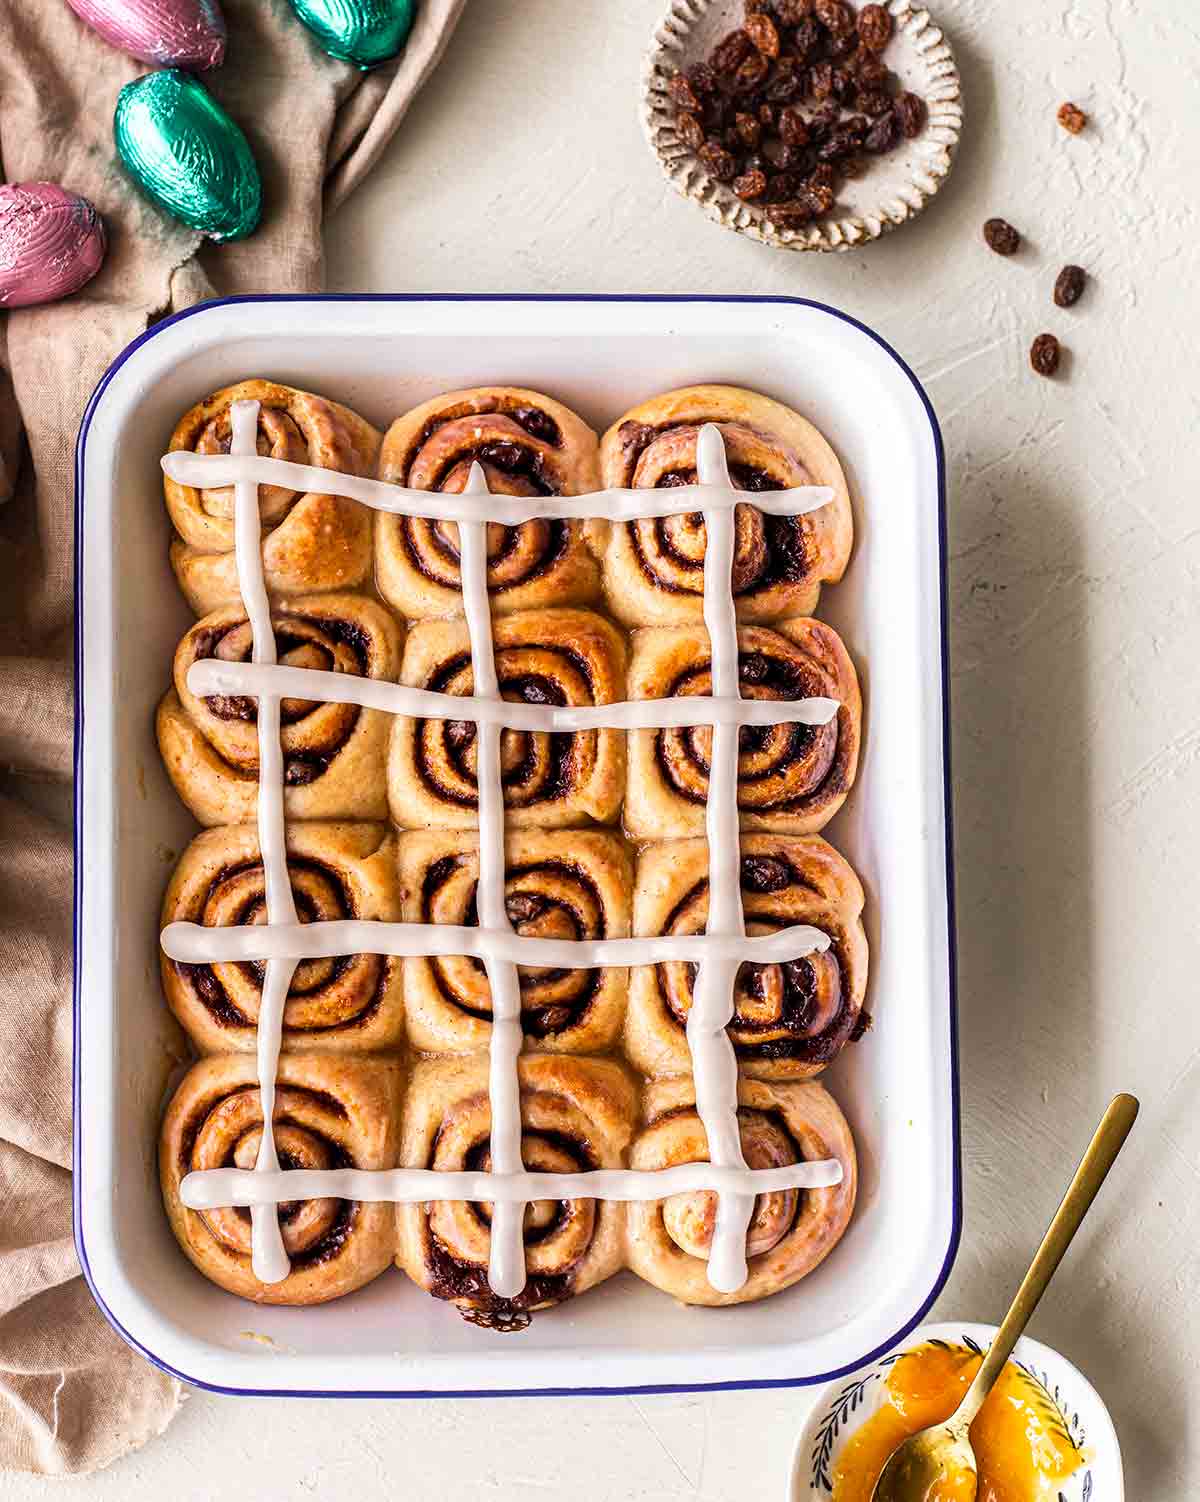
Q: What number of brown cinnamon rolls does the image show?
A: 12